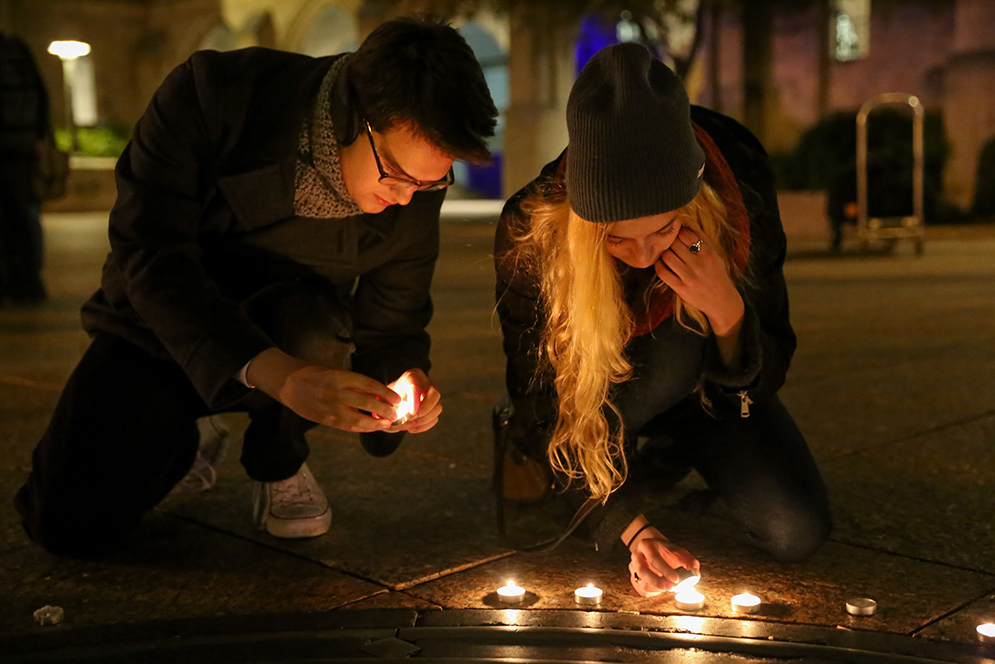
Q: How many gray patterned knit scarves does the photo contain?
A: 1